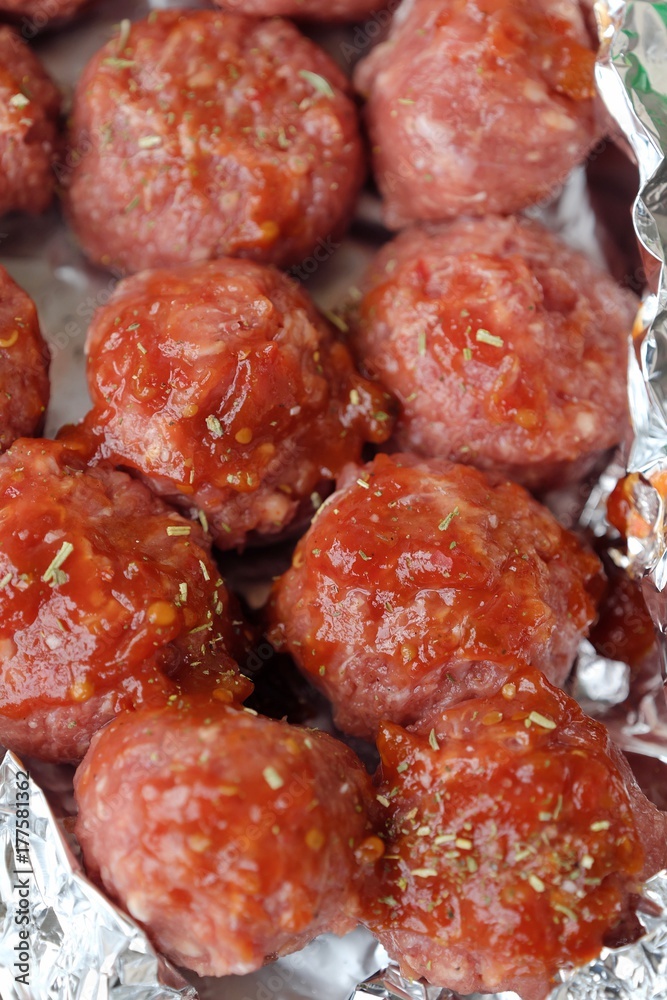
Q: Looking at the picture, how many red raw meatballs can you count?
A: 12